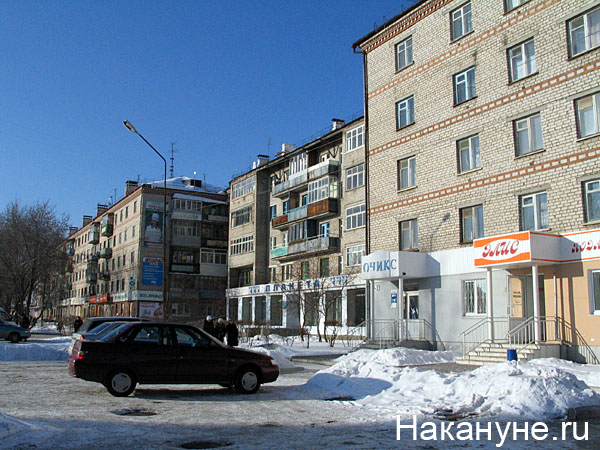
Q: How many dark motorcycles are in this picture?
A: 0